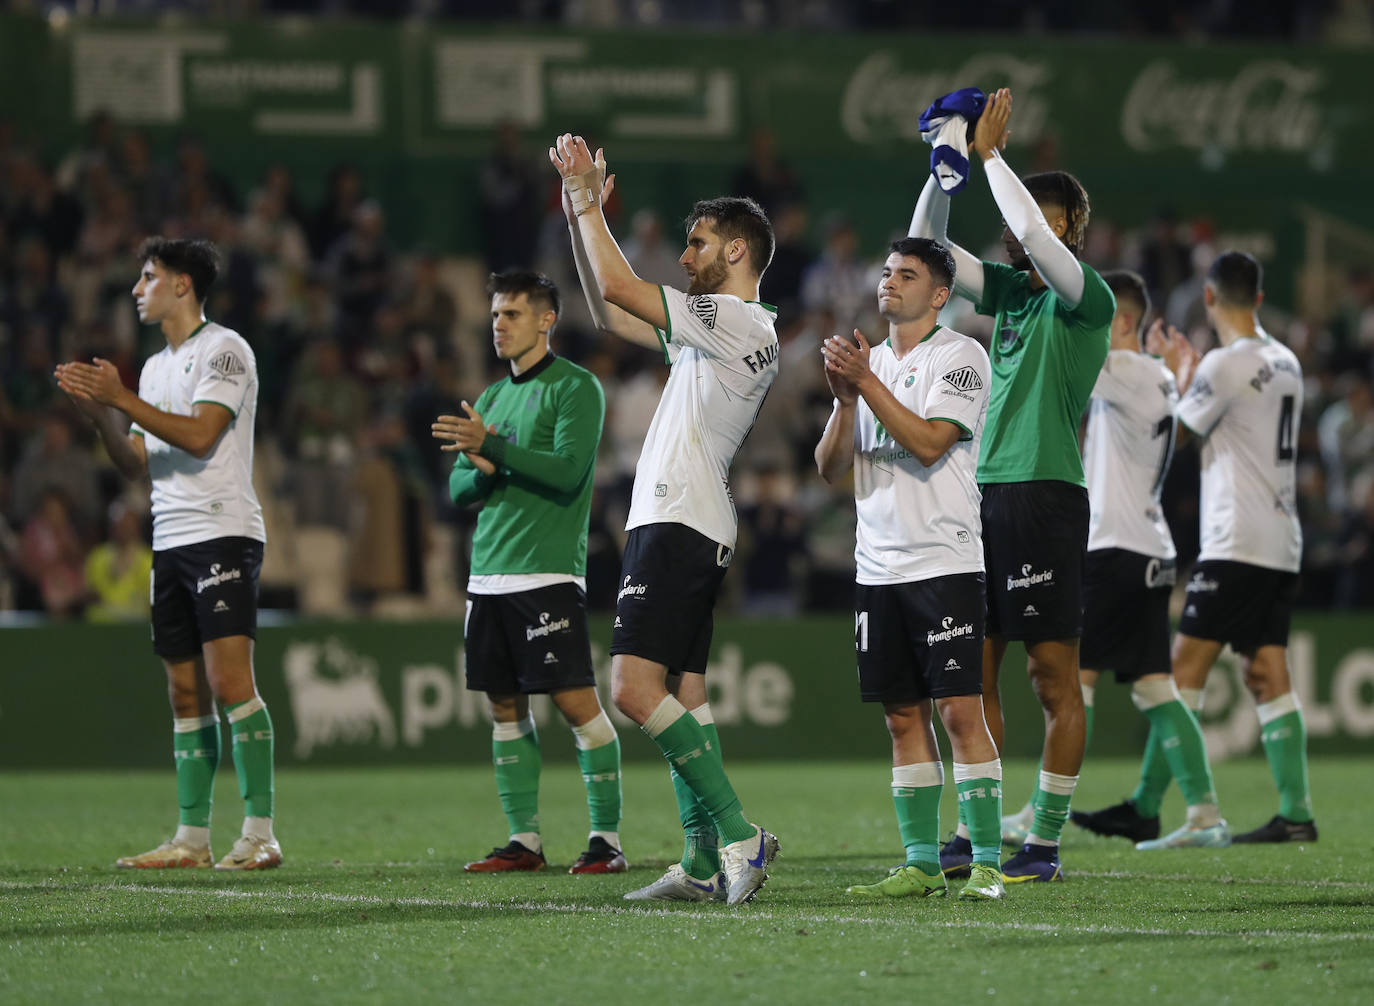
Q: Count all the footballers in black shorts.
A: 7